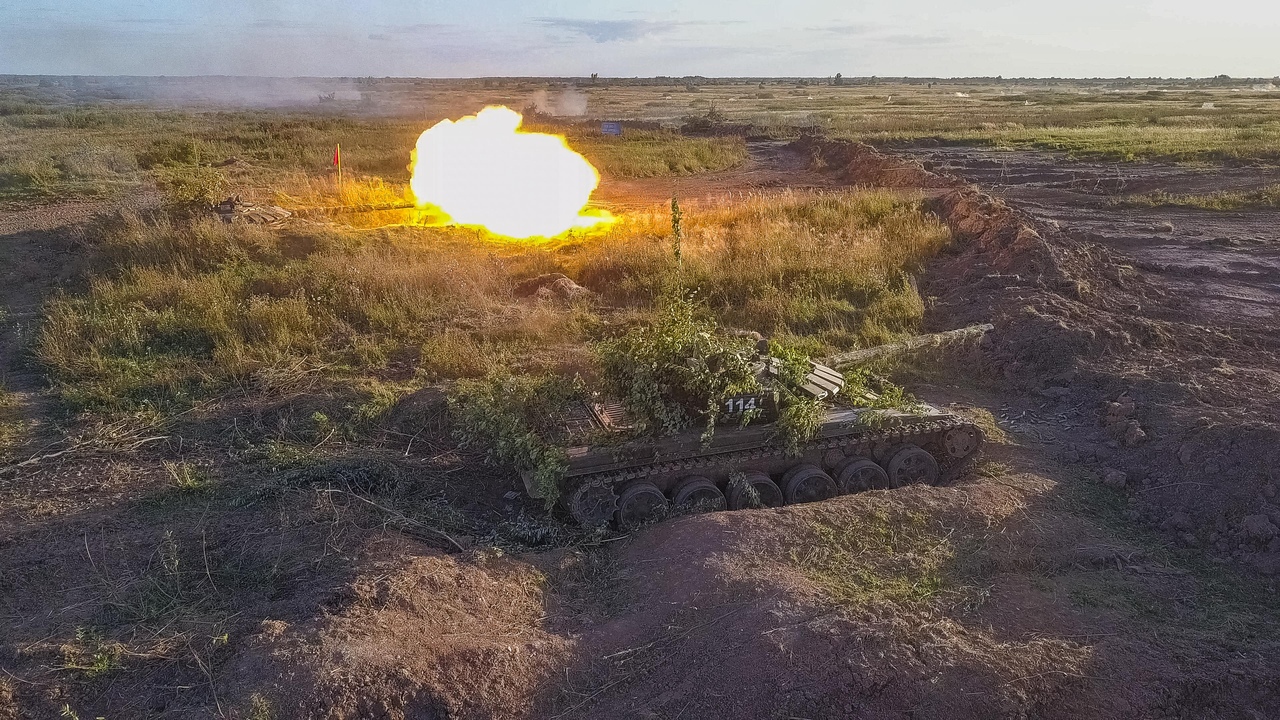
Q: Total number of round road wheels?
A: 6